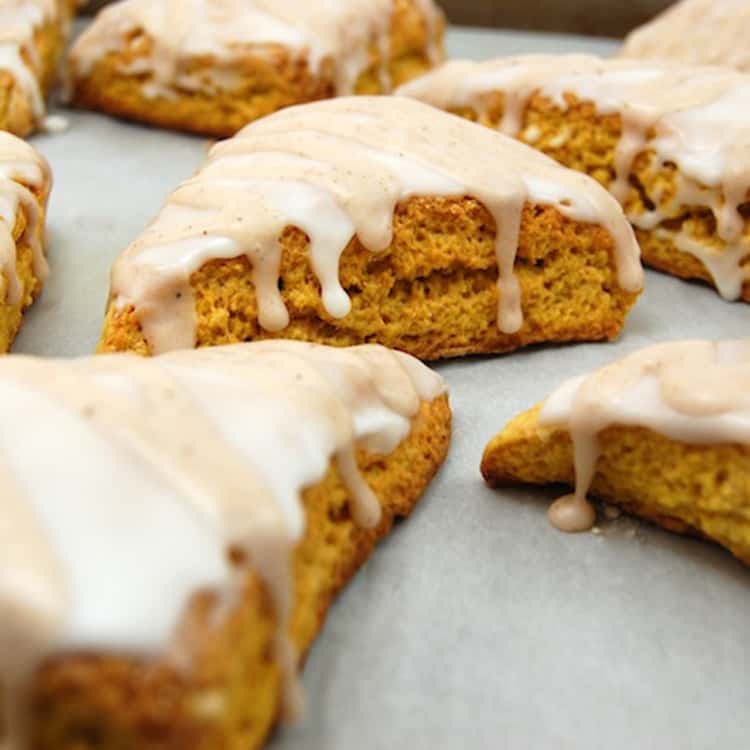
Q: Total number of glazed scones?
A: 8